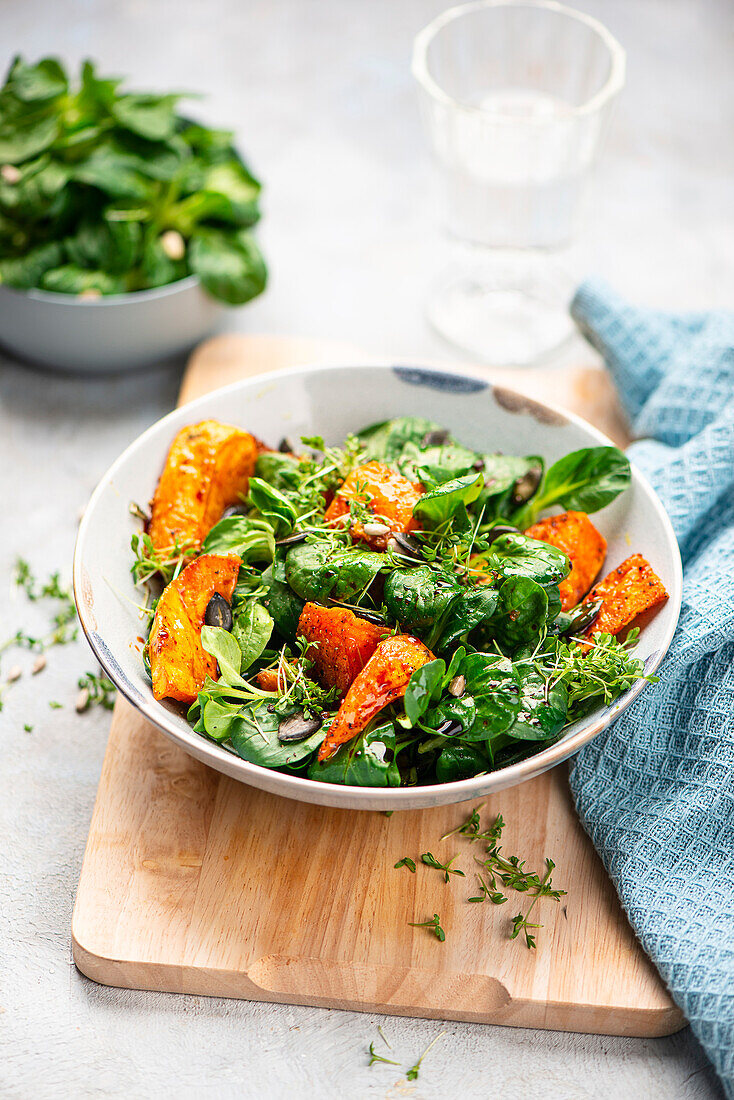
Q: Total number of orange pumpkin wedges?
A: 7